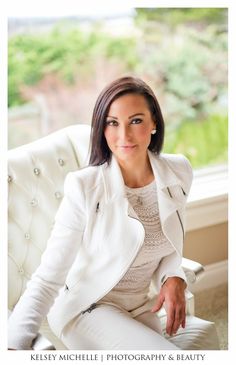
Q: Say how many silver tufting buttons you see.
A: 7